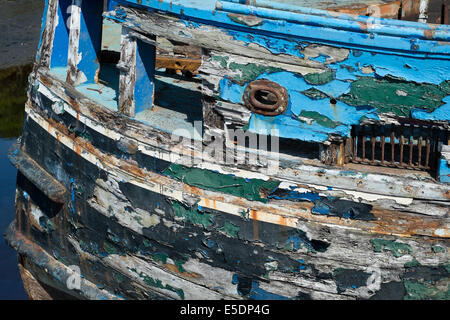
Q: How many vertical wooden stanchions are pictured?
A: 3